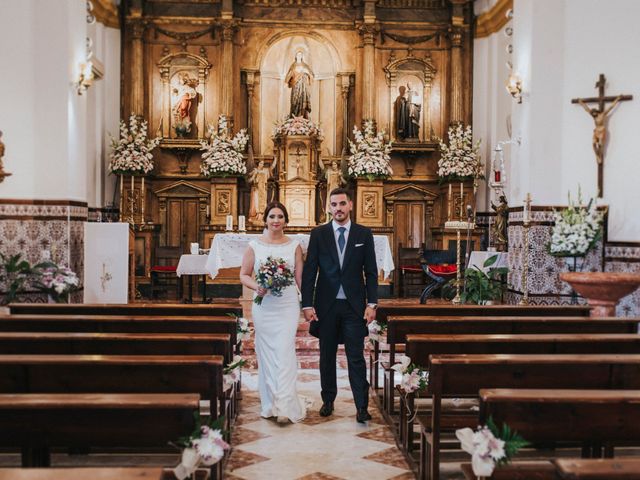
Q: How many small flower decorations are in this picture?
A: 6